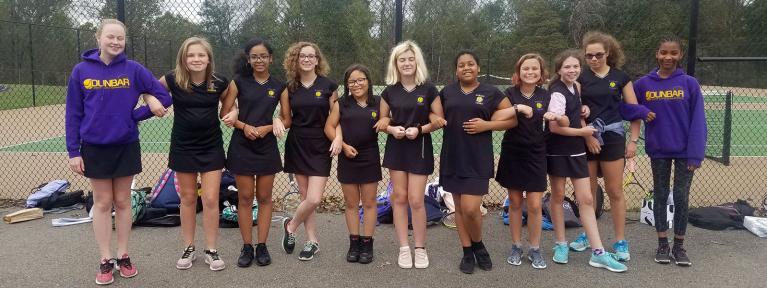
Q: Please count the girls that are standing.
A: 11